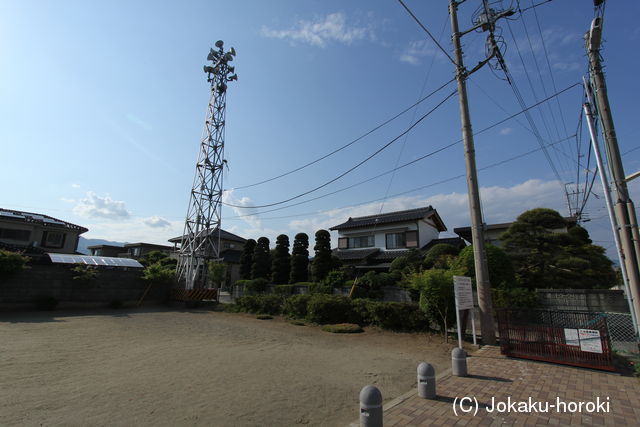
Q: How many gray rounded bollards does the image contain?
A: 3